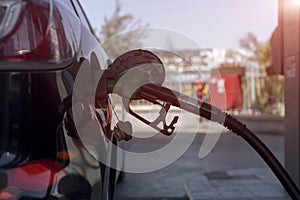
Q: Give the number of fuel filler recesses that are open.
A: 1